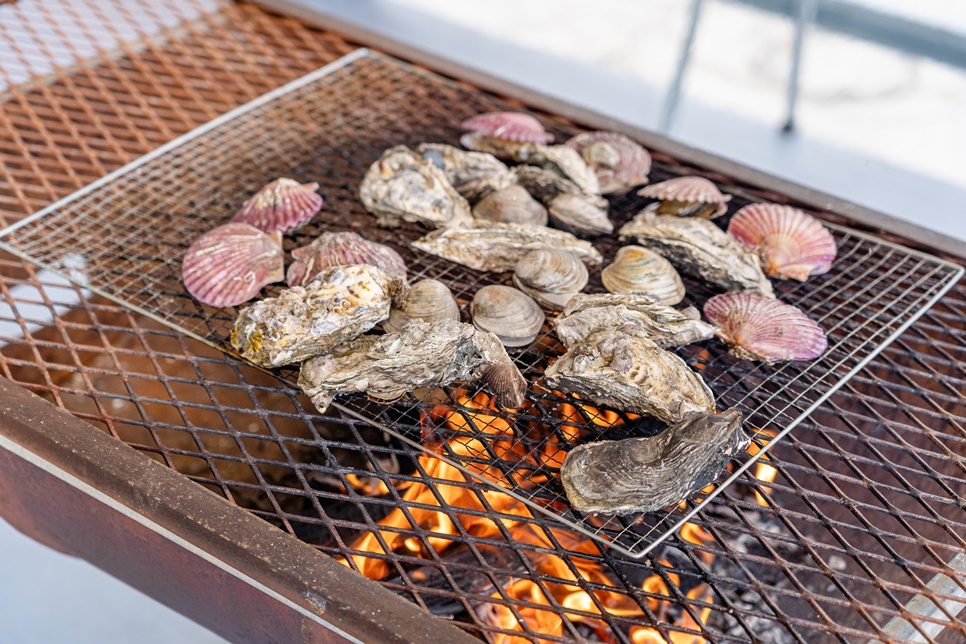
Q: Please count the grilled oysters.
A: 11